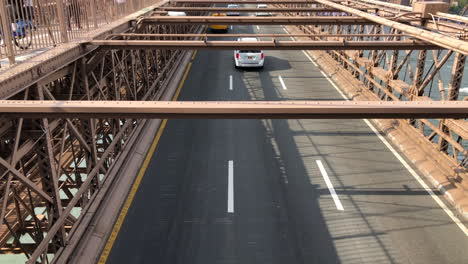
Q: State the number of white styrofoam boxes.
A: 0